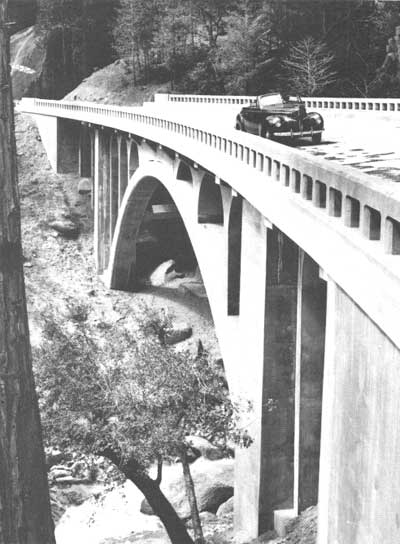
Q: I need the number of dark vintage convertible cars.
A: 1